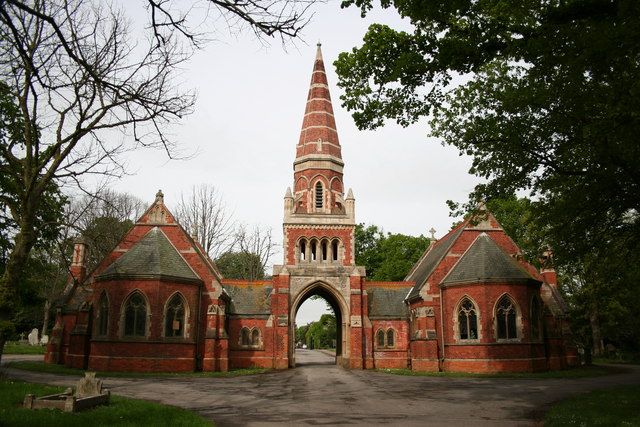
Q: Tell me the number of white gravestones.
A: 2